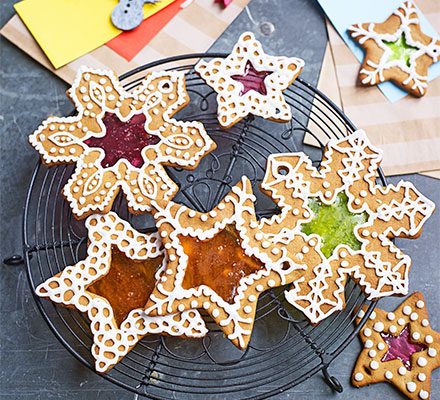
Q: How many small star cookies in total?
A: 3